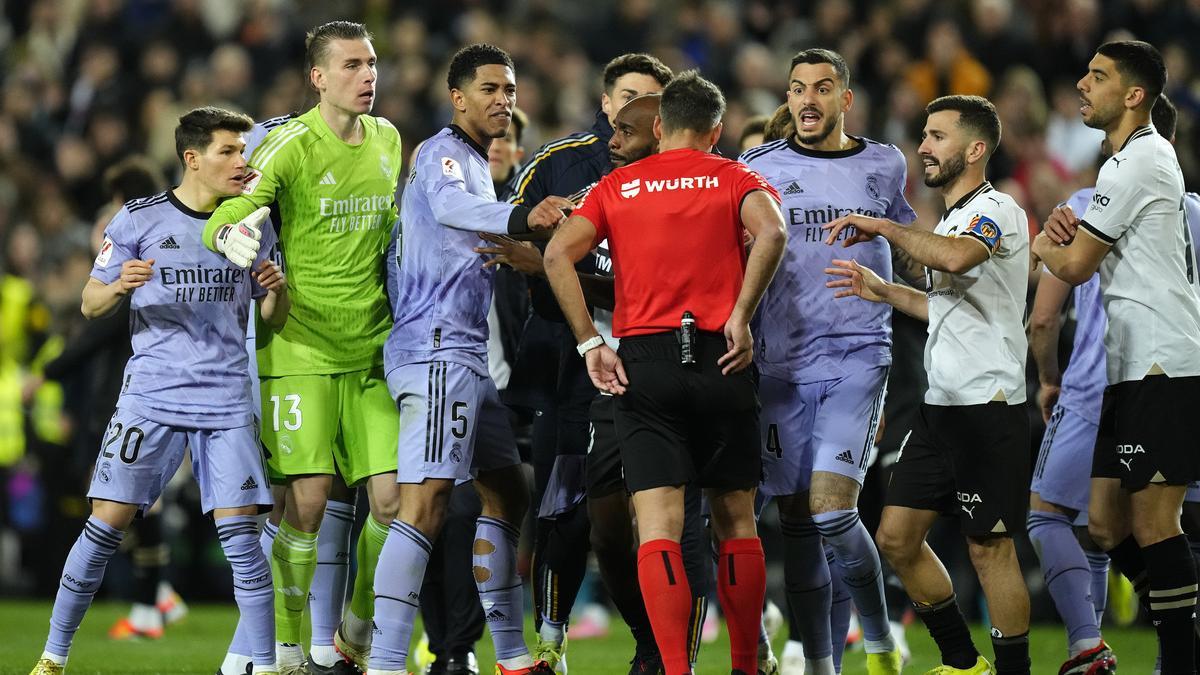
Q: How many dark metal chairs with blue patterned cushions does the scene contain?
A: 0